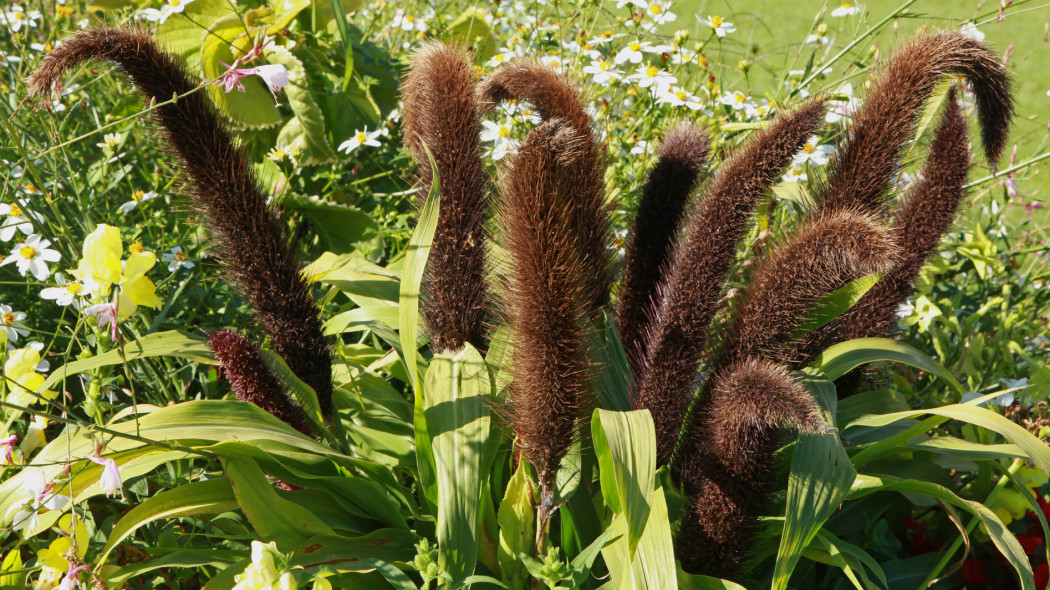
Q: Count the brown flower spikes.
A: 11